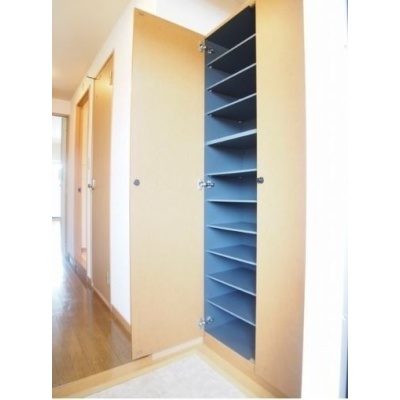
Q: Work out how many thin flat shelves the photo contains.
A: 10